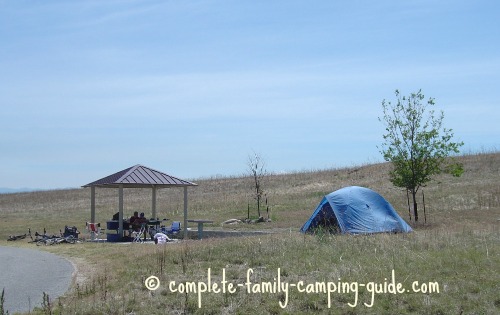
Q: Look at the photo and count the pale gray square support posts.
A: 4